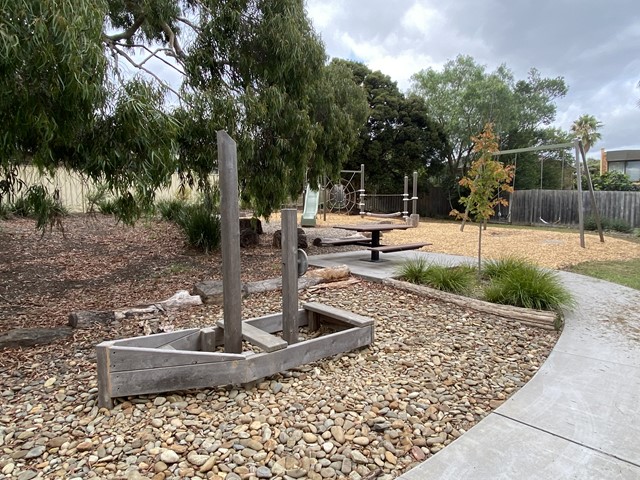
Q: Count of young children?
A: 0